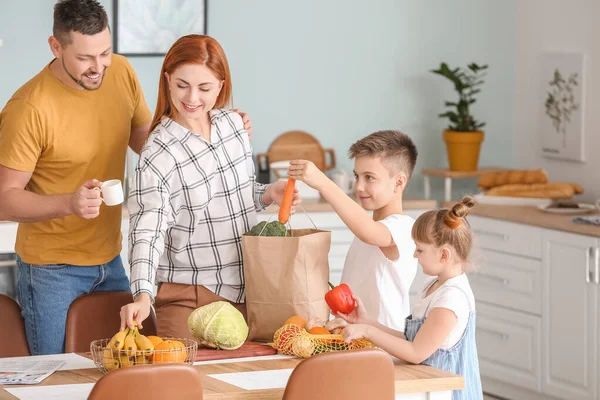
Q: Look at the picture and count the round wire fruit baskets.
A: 1